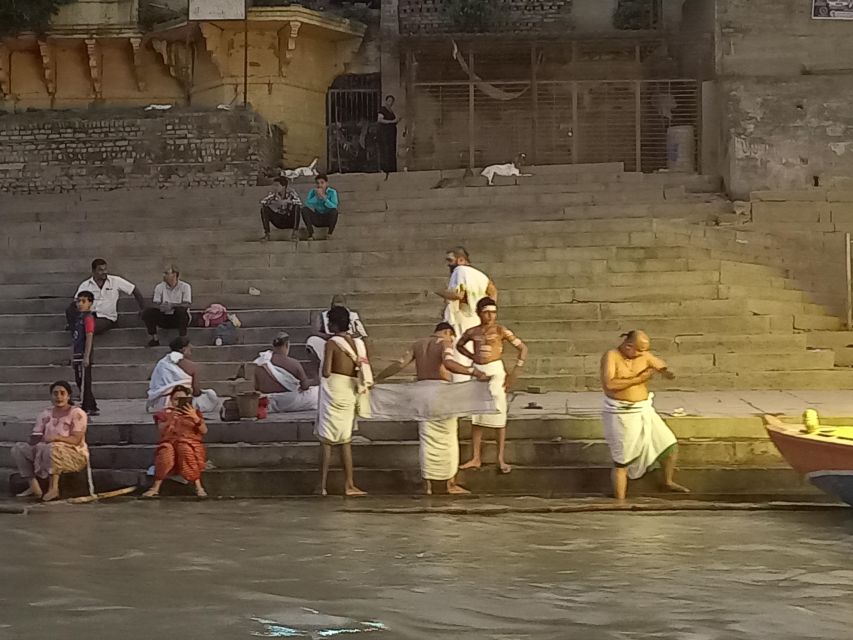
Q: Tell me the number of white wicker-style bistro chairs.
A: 0